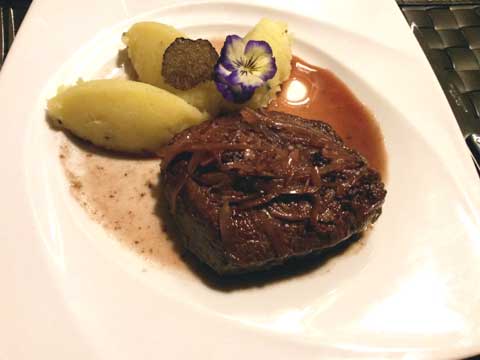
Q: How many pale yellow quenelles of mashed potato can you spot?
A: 3